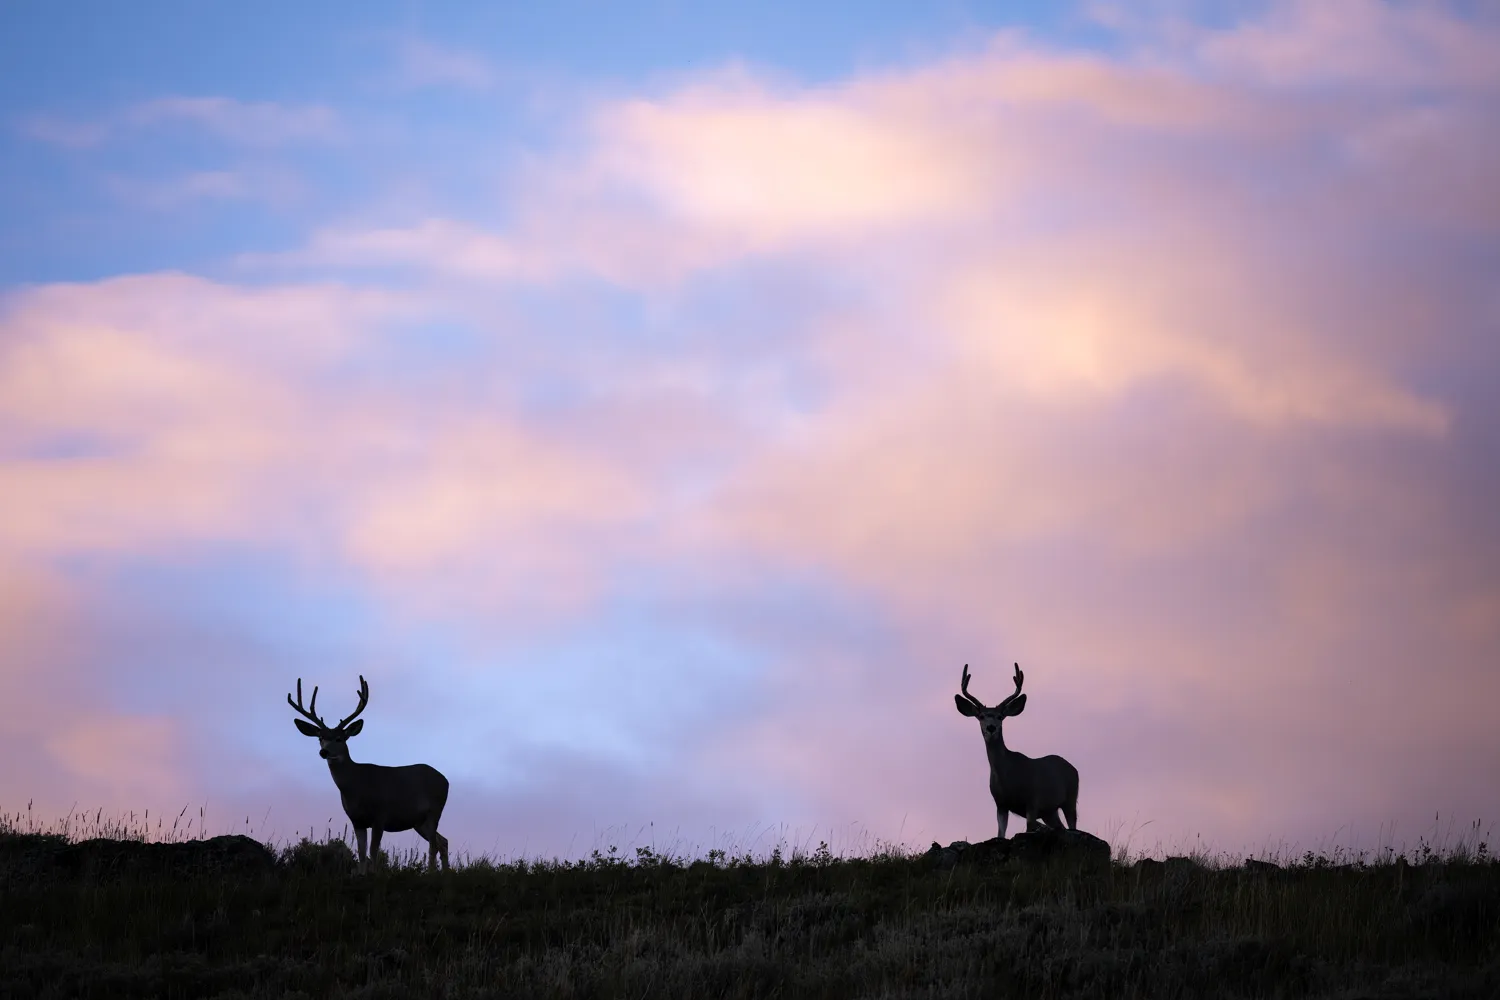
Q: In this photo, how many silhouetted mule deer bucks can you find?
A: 2